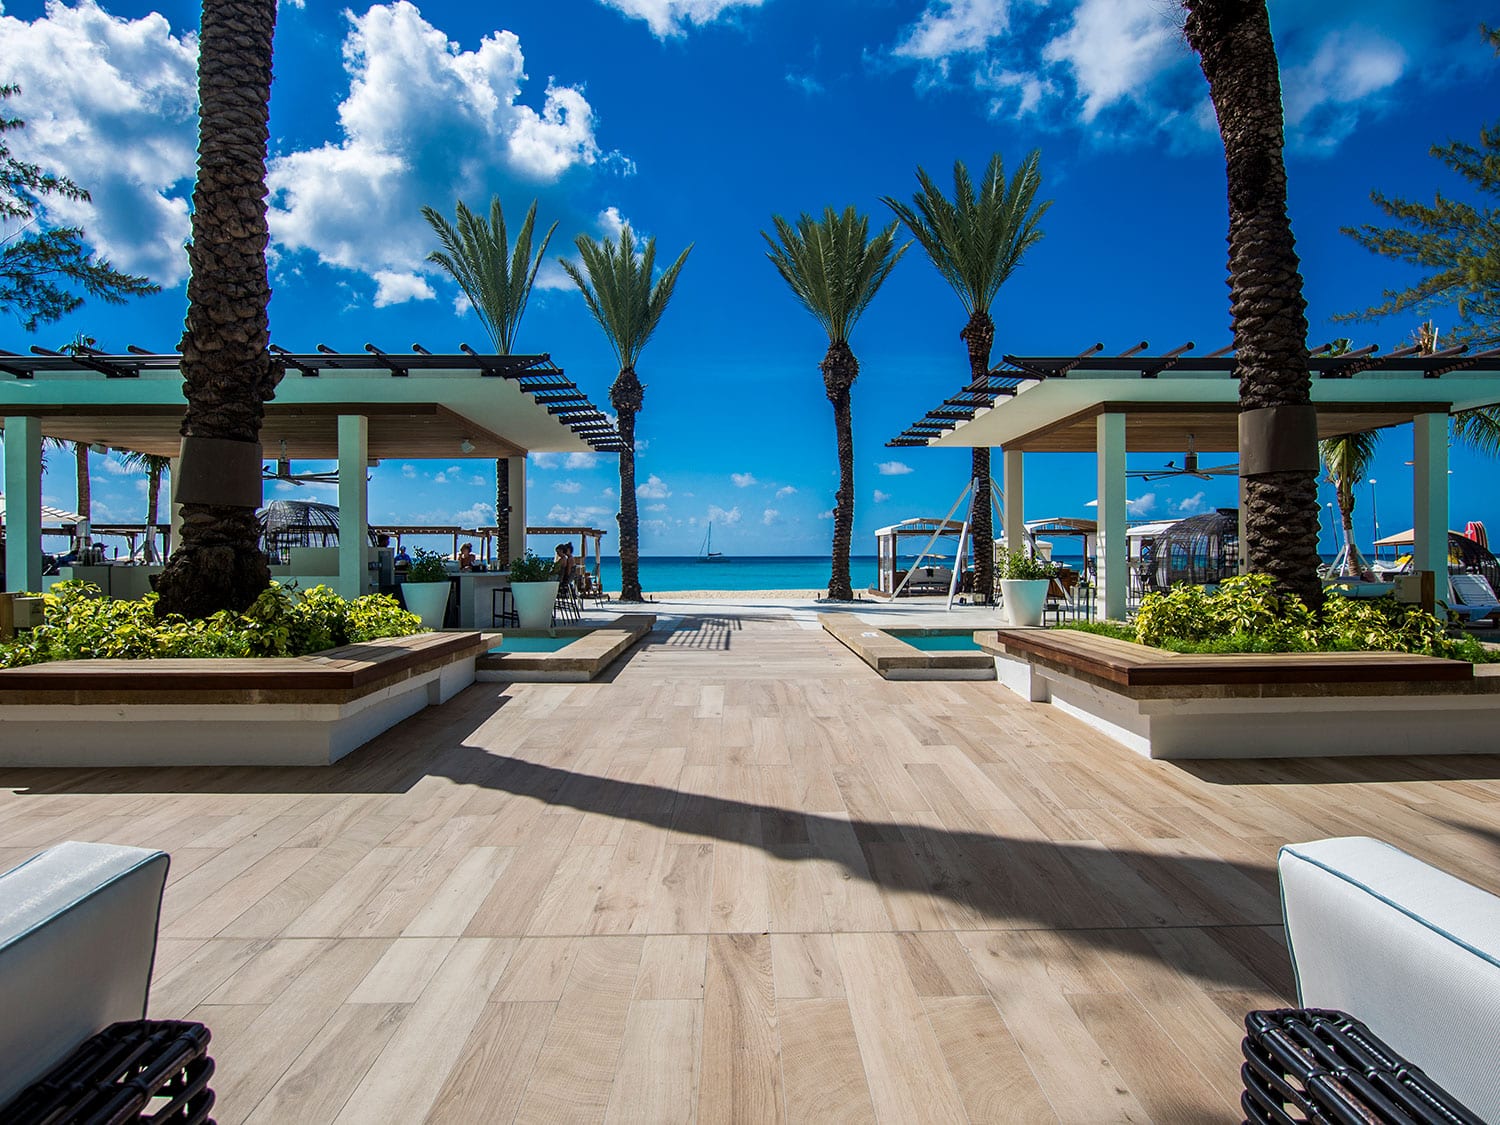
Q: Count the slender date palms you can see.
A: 4